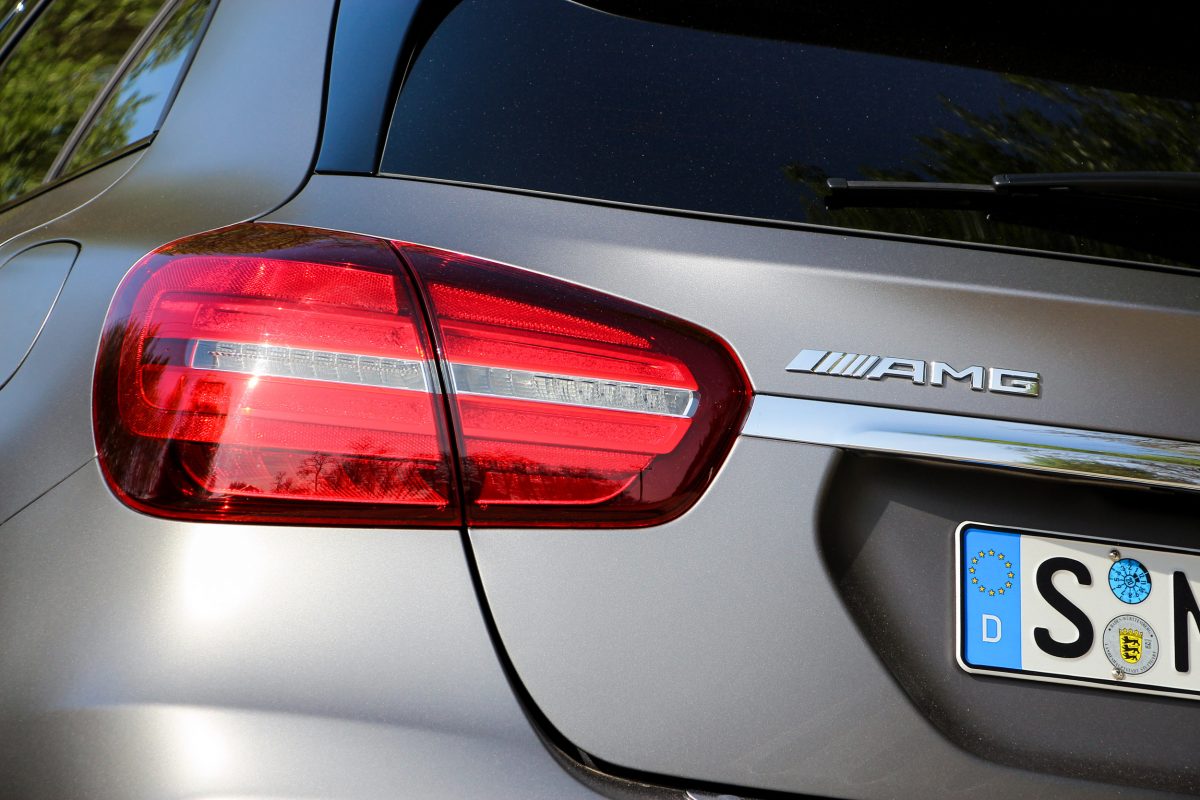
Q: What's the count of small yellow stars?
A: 12